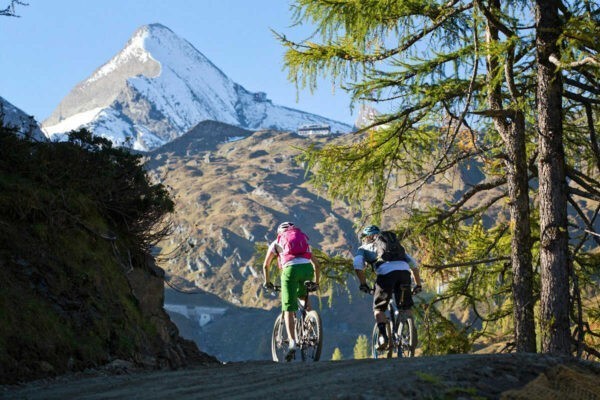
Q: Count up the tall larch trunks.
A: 2